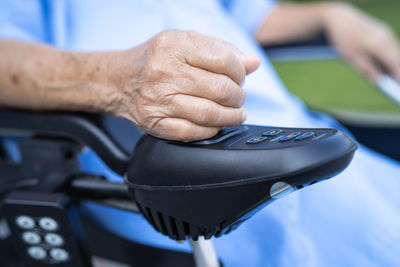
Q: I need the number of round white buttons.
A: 6